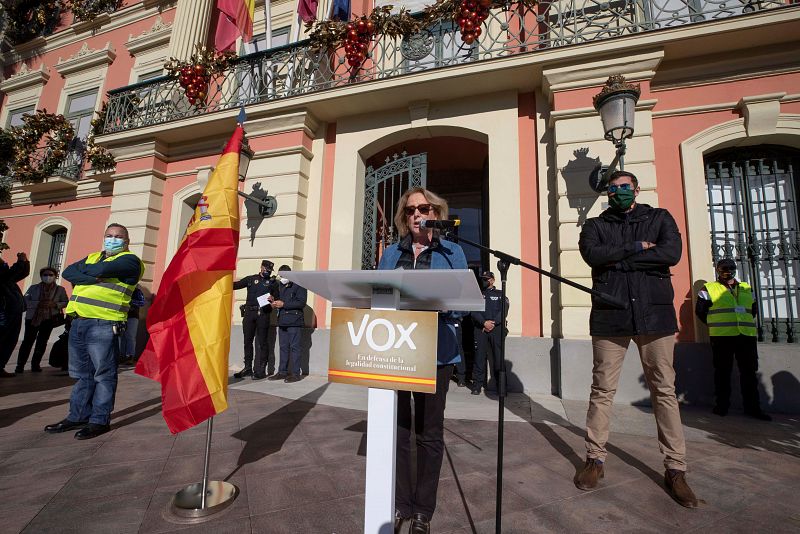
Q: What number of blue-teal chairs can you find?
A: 0